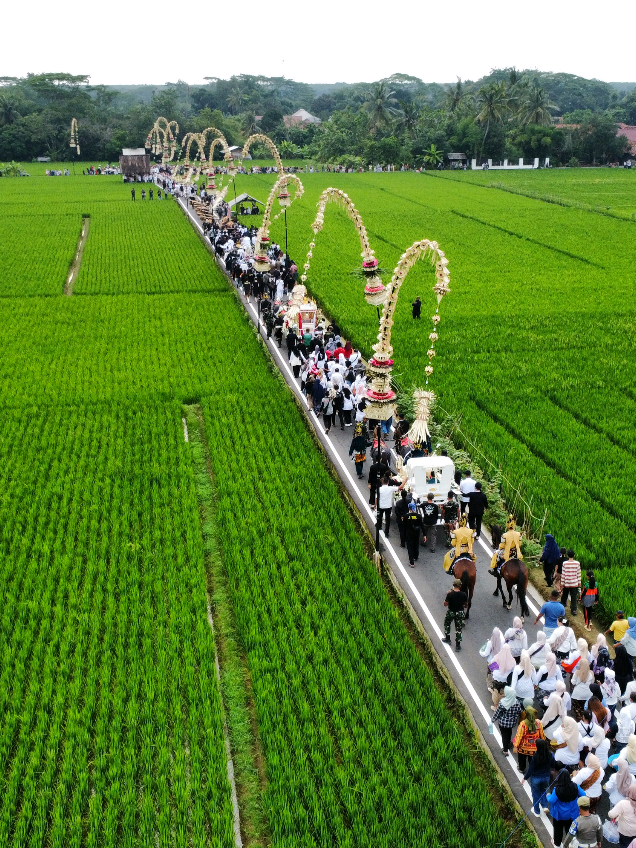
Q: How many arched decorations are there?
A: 13